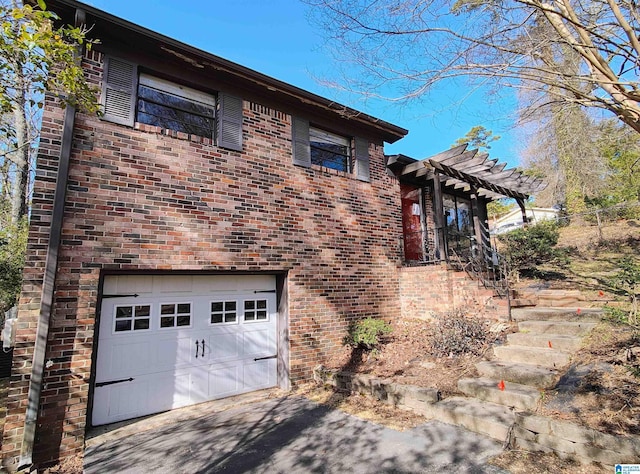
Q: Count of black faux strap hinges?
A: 4